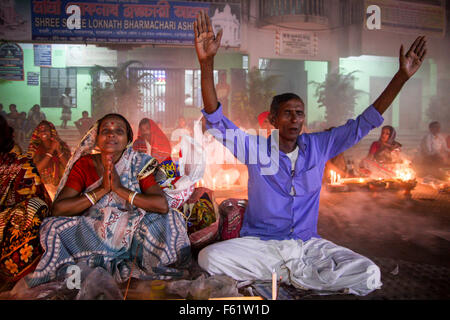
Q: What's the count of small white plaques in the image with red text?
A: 1